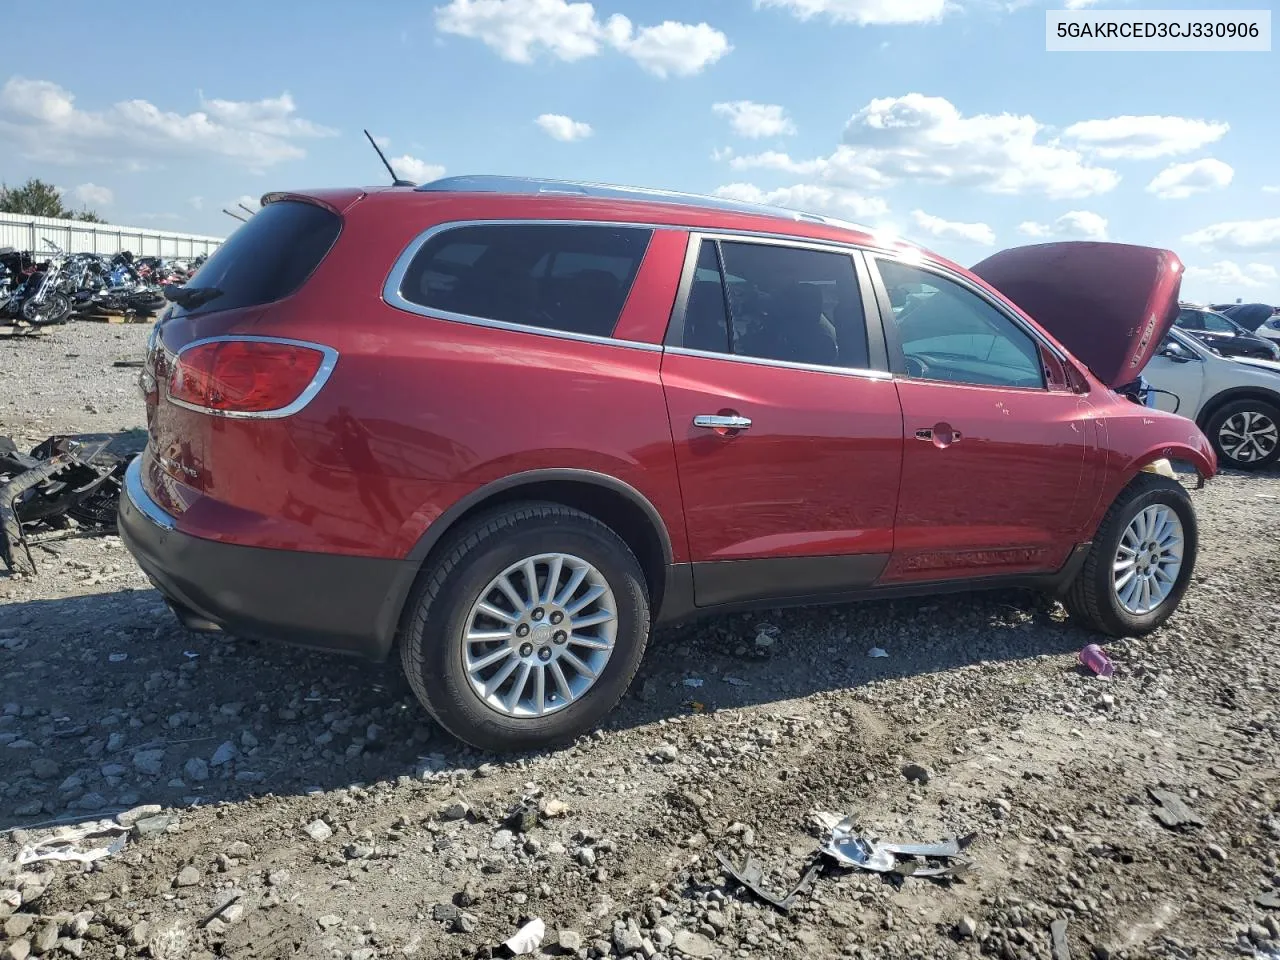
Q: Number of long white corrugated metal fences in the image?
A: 1